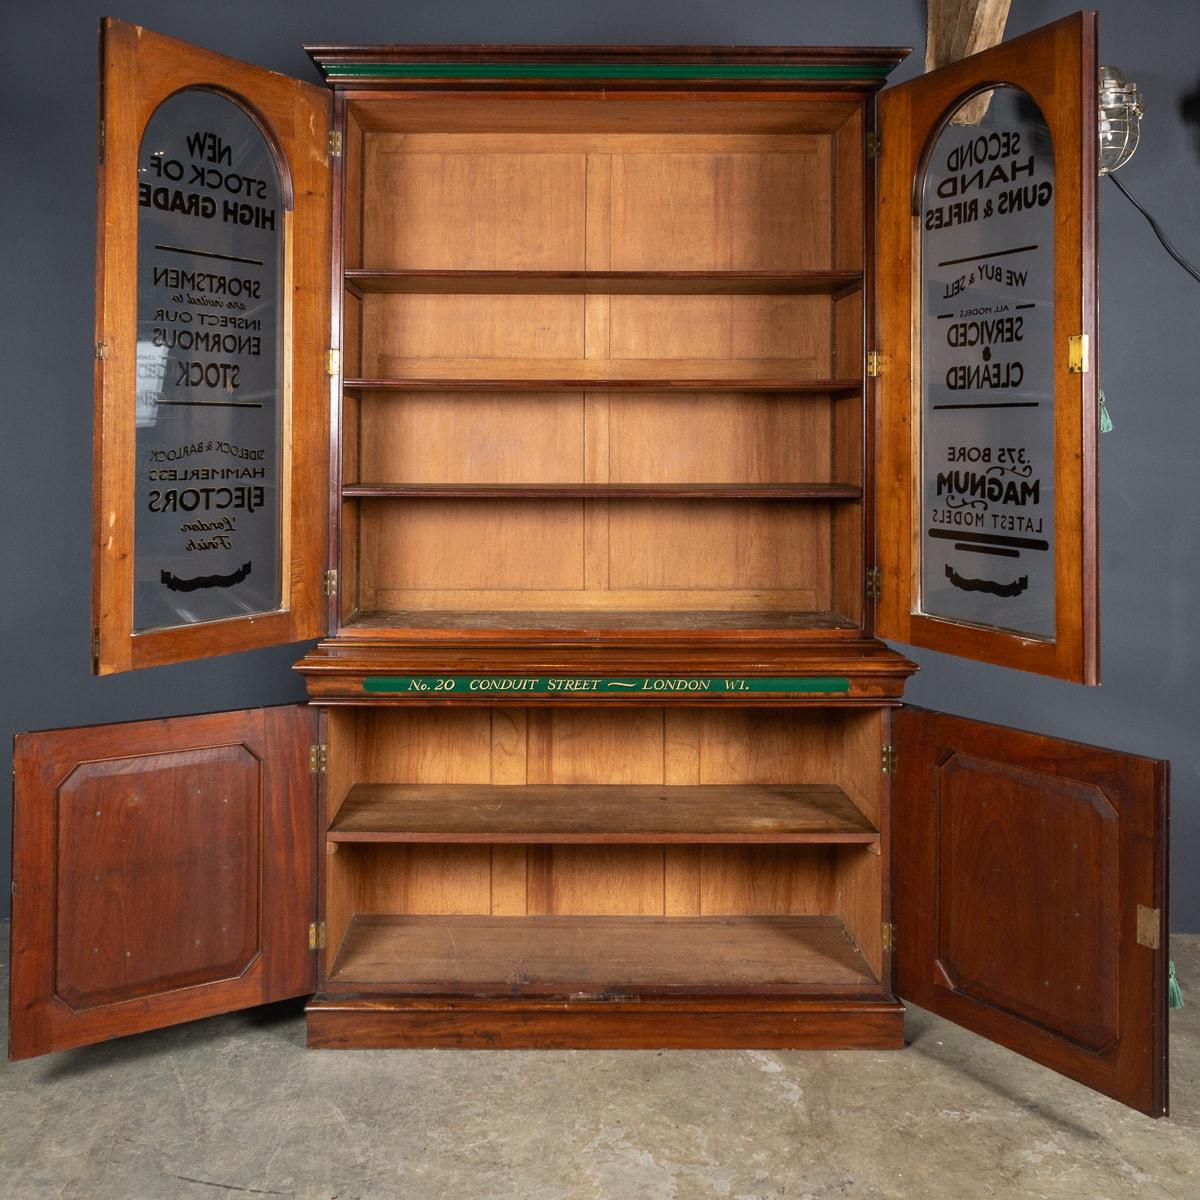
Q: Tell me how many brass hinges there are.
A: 10